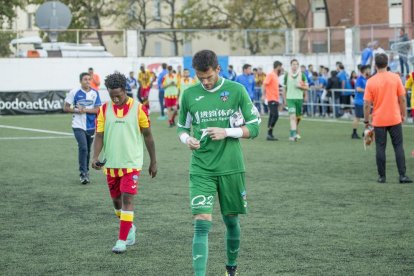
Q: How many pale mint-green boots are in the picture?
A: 2